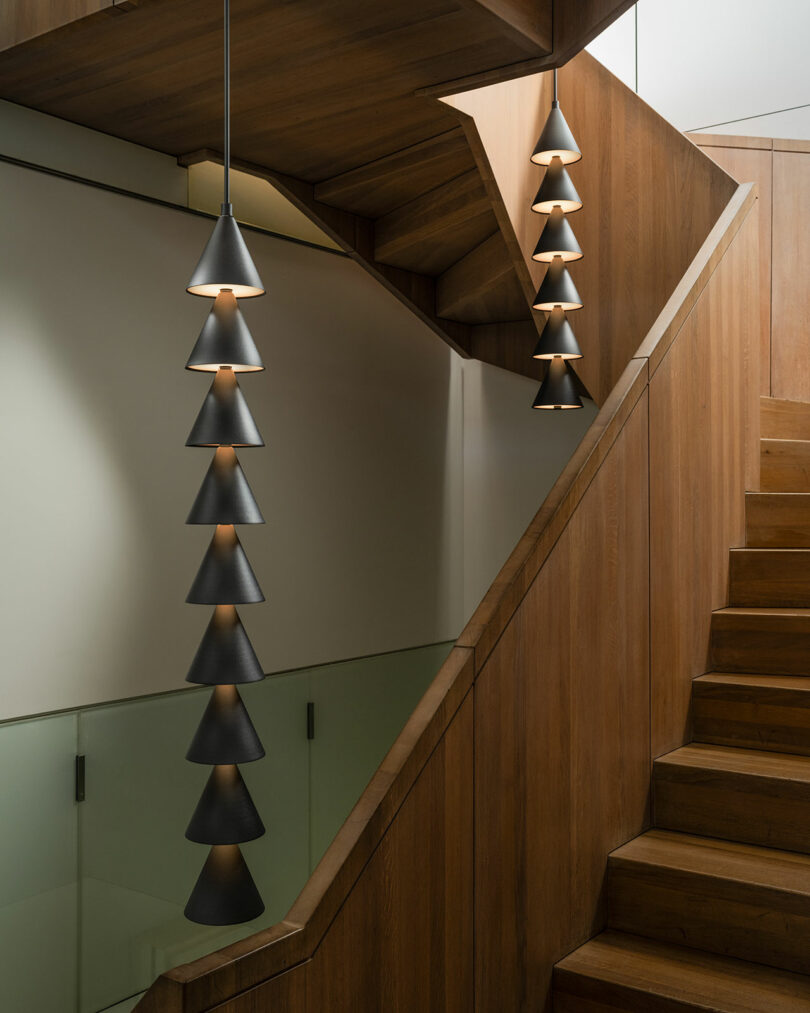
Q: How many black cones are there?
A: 15